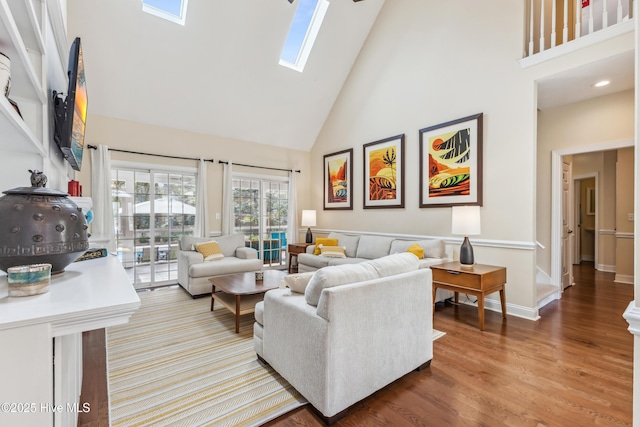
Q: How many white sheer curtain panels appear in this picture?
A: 4